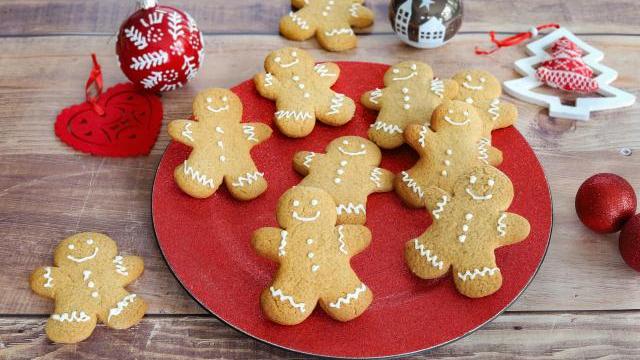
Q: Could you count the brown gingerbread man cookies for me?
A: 10